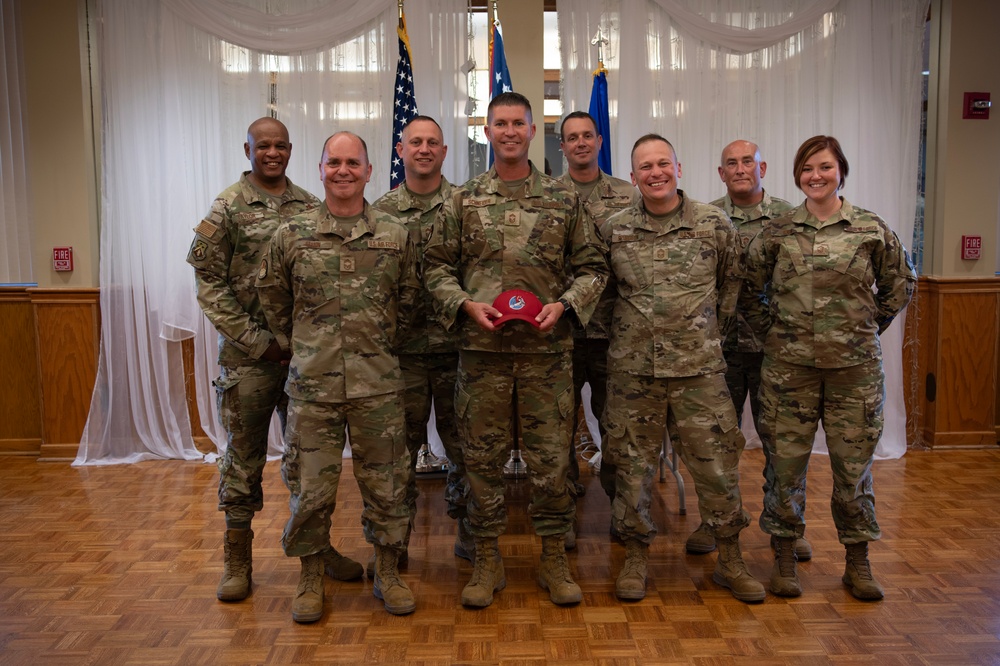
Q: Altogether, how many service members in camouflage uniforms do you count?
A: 8